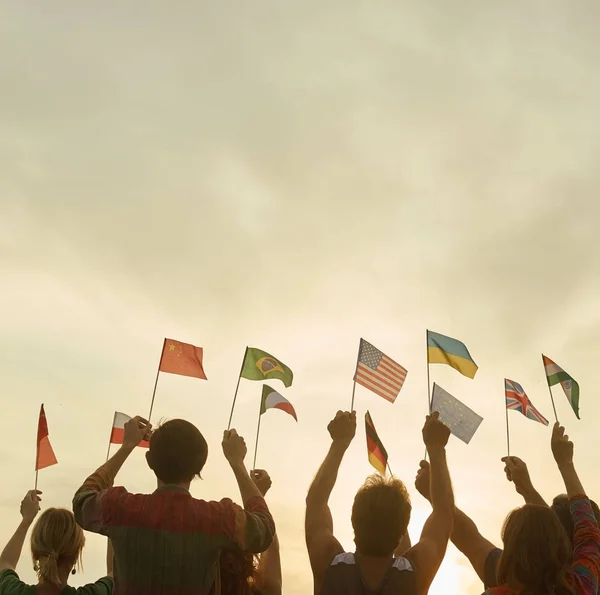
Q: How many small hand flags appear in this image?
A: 11